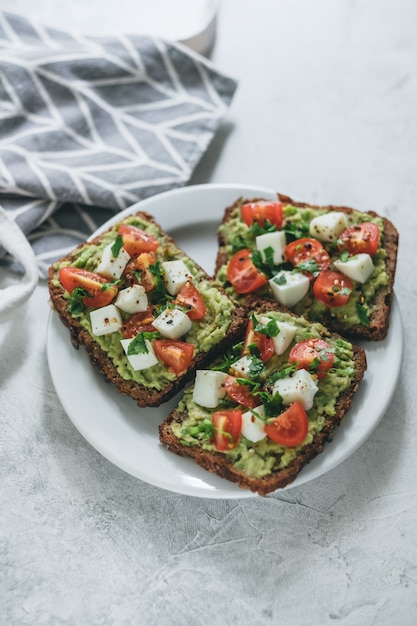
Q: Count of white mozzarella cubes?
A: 15